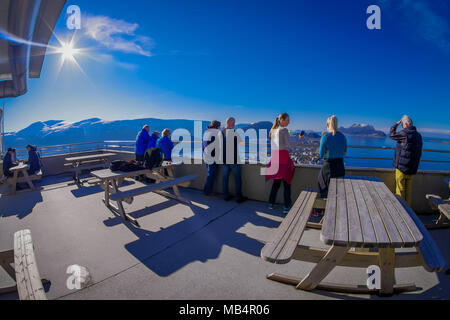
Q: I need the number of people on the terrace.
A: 10